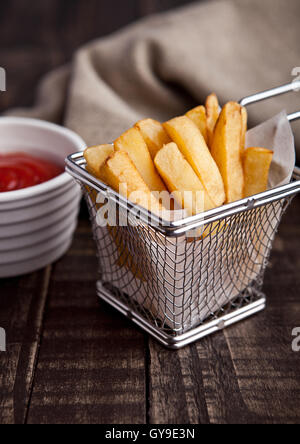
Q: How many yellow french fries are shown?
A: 11